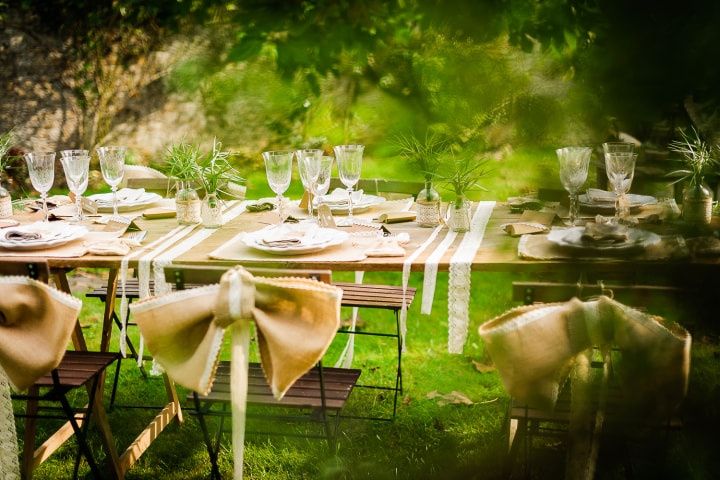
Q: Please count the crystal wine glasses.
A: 11